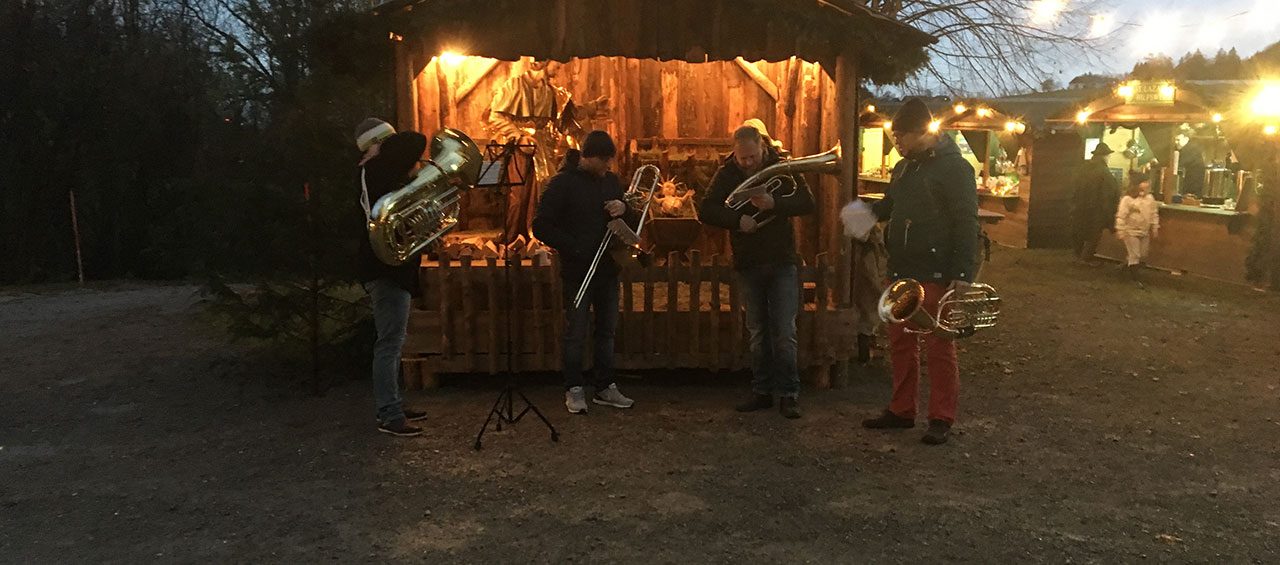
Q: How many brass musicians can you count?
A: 4